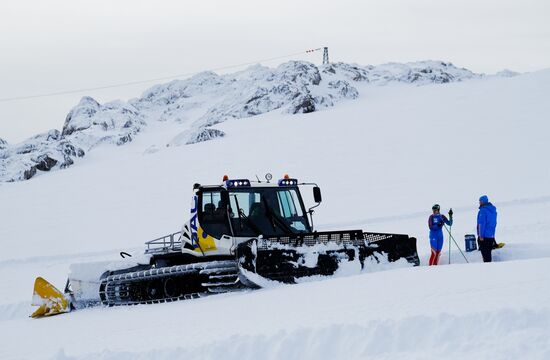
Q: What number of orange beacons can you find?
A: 2